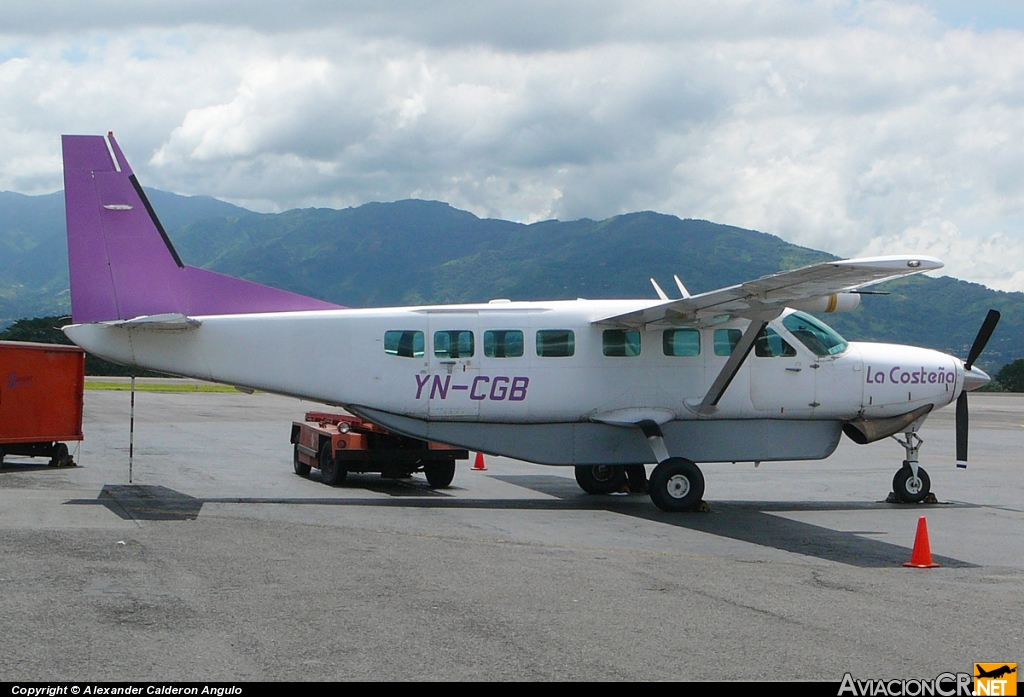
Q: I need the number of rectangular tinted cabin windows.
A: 7